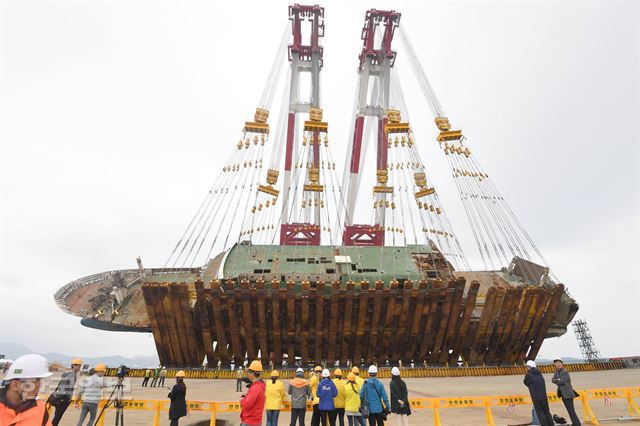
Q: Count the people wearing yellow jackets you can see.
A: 5